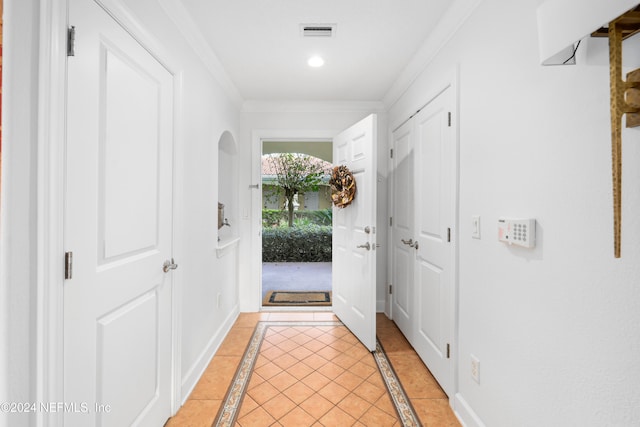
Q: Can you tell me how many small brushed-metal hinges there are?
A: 8